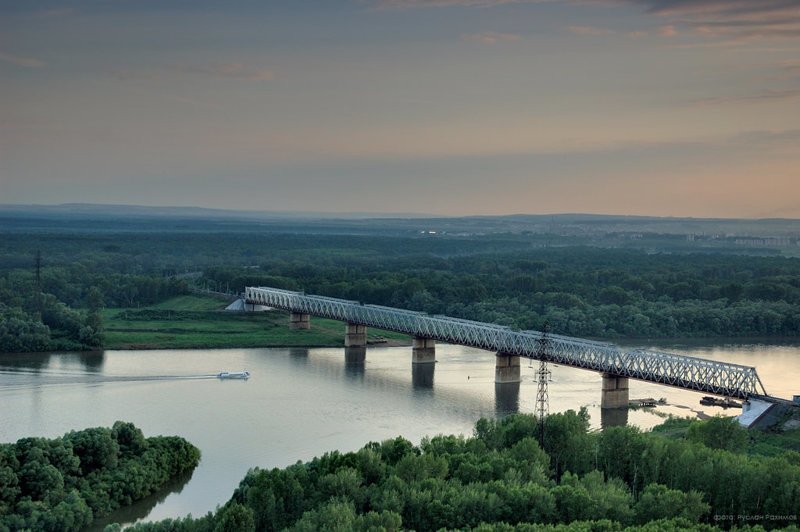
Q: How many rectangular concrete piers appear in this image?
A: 5